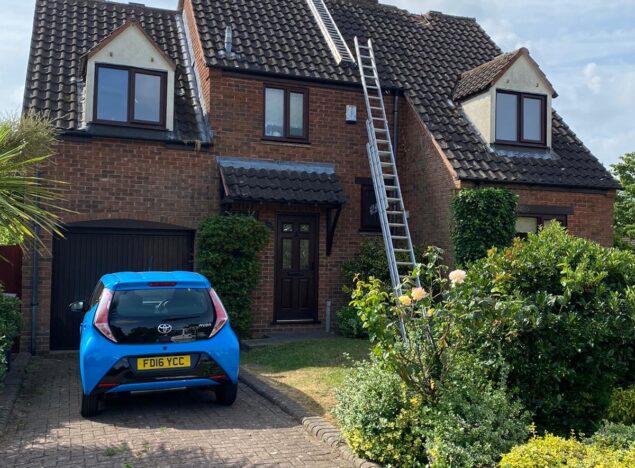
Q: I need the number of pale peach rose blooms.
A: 3